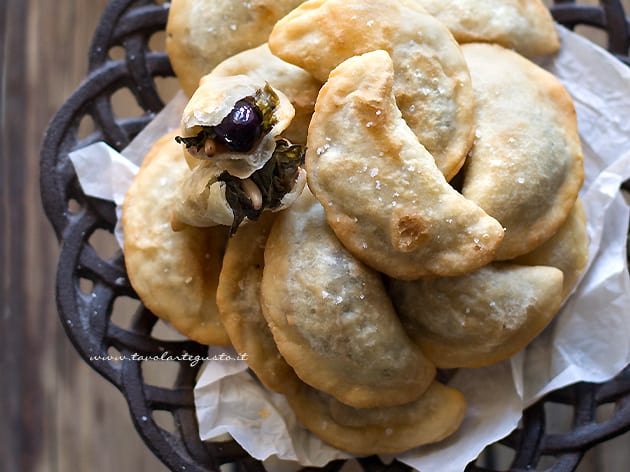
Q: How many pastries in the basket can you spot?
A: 13